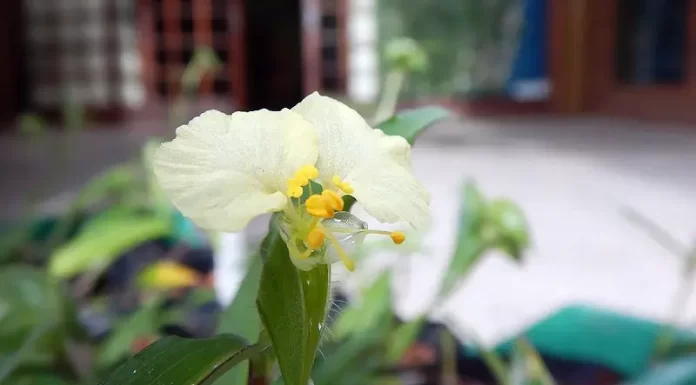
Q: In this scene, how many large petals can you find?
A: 2